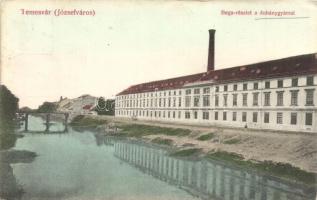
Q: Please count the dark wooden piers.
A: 3